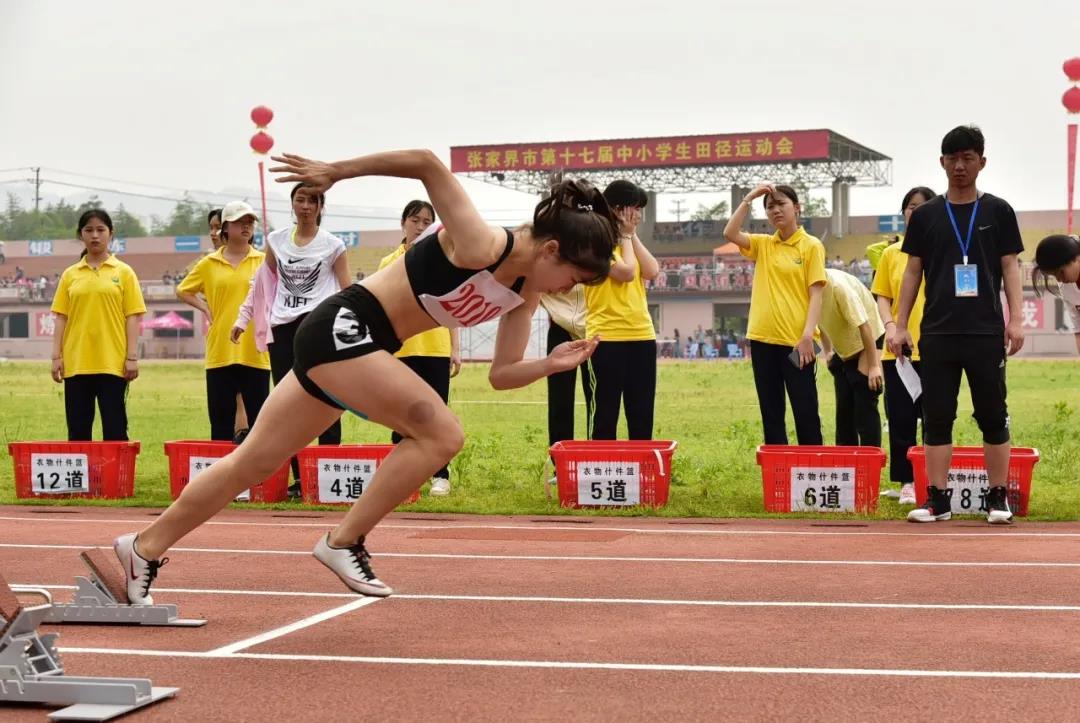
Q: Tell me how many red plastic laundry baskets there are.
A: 6